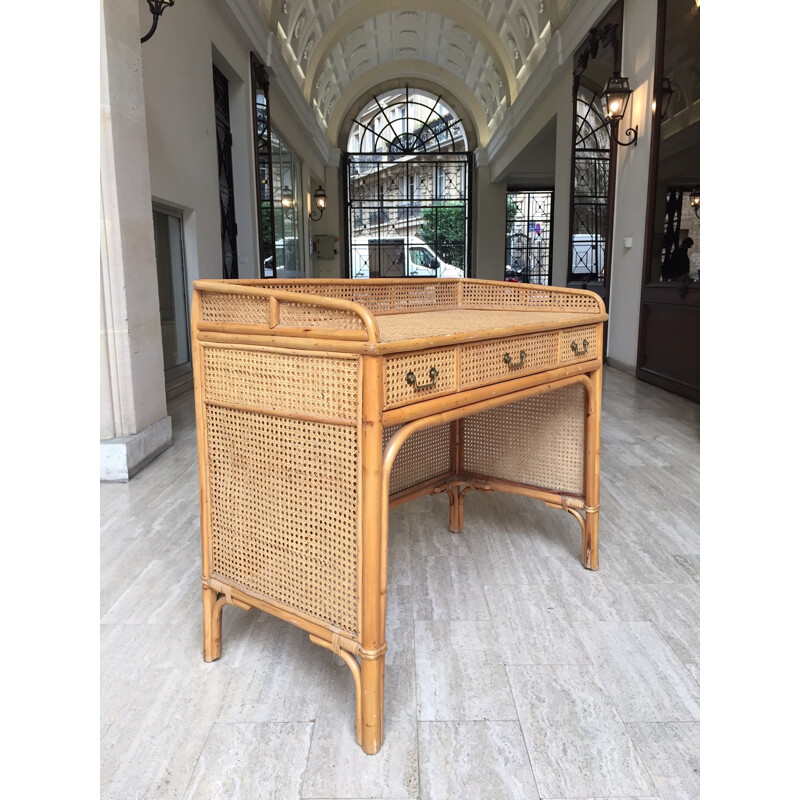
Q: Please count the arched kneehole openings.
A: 1